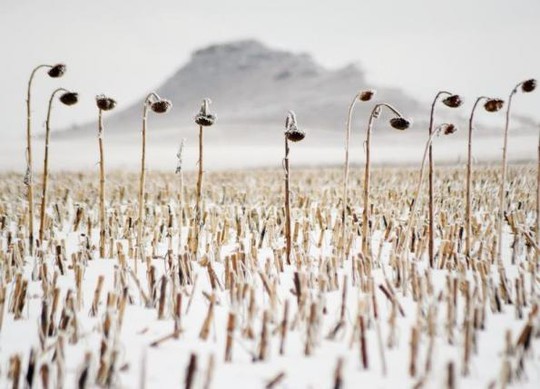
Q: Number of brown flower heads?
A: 12